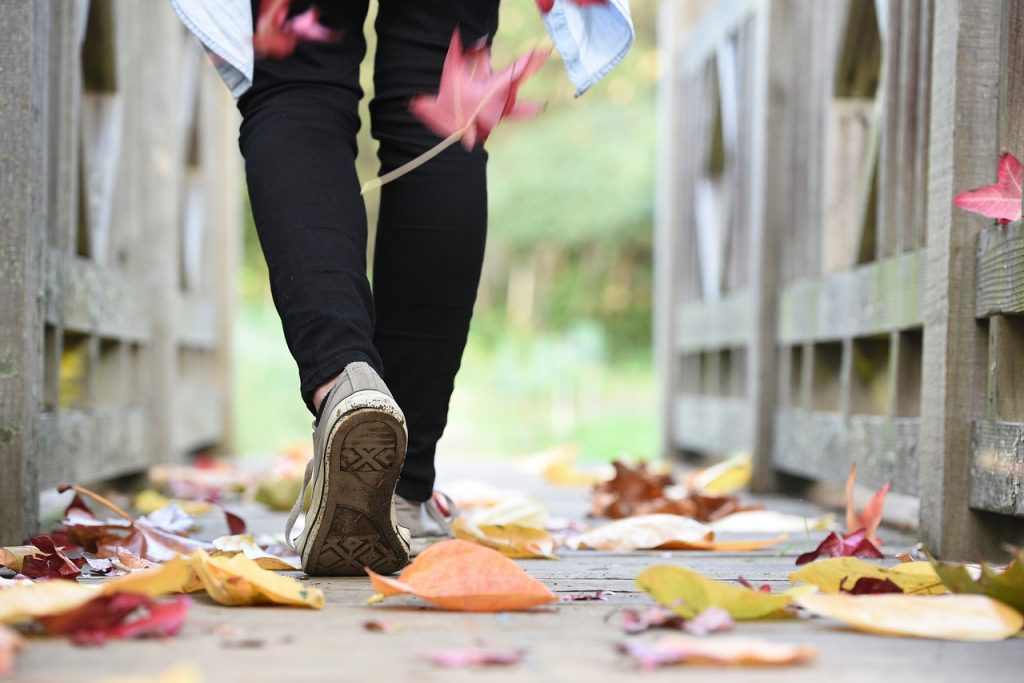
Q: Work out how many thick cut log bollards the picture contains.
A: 0